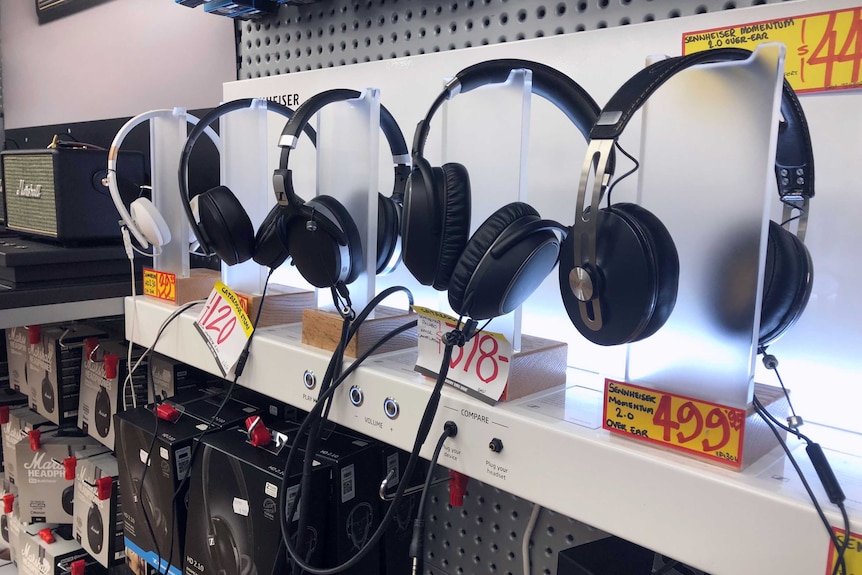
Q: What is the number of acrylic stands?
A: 5